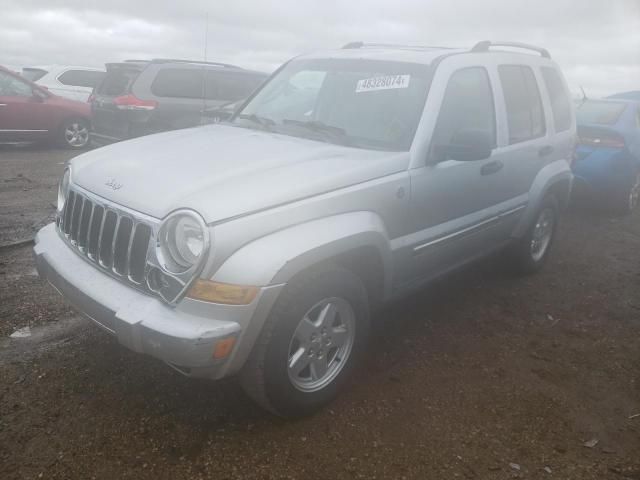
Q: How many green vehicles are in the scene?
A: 0